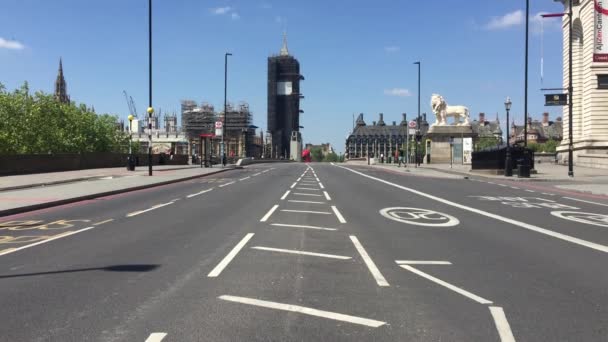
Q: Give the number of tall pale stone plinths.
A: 1